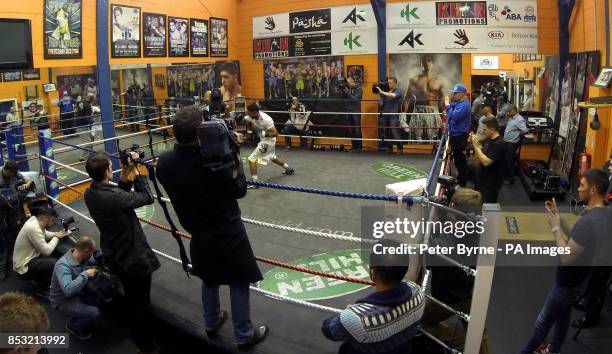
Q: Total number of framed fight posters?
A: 6